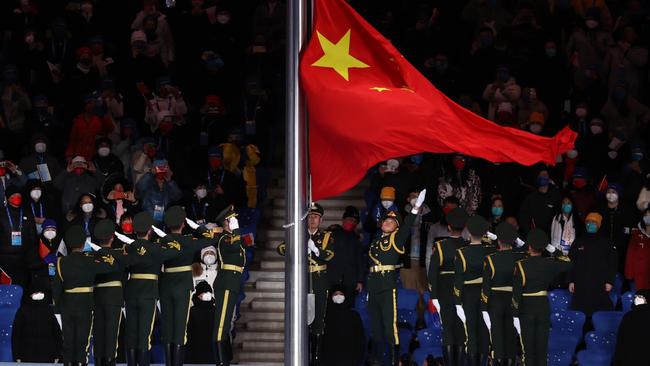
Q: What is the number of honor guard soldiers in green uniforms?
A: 11